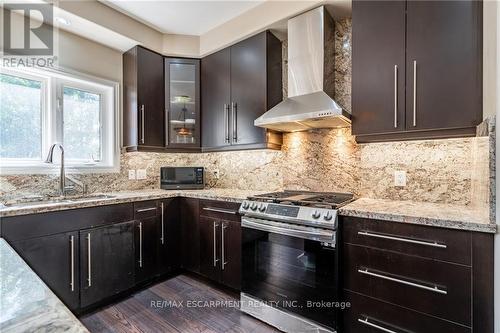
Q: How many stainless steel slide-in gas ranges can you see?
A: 1